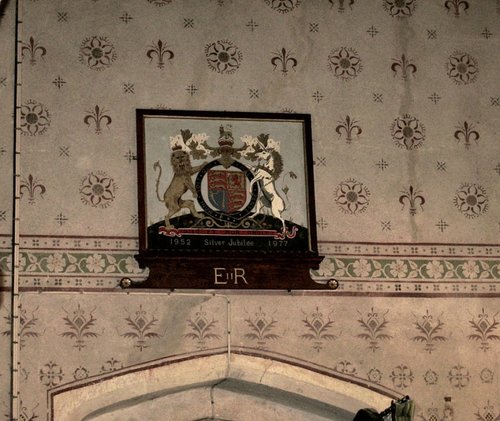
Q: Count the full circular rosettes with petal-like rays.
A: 9